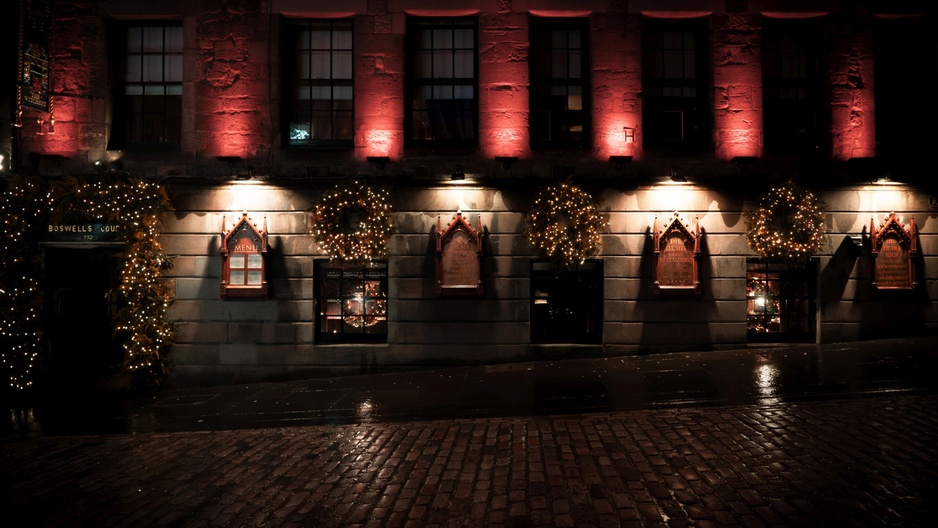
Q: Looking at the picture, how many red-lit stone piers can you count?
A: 7